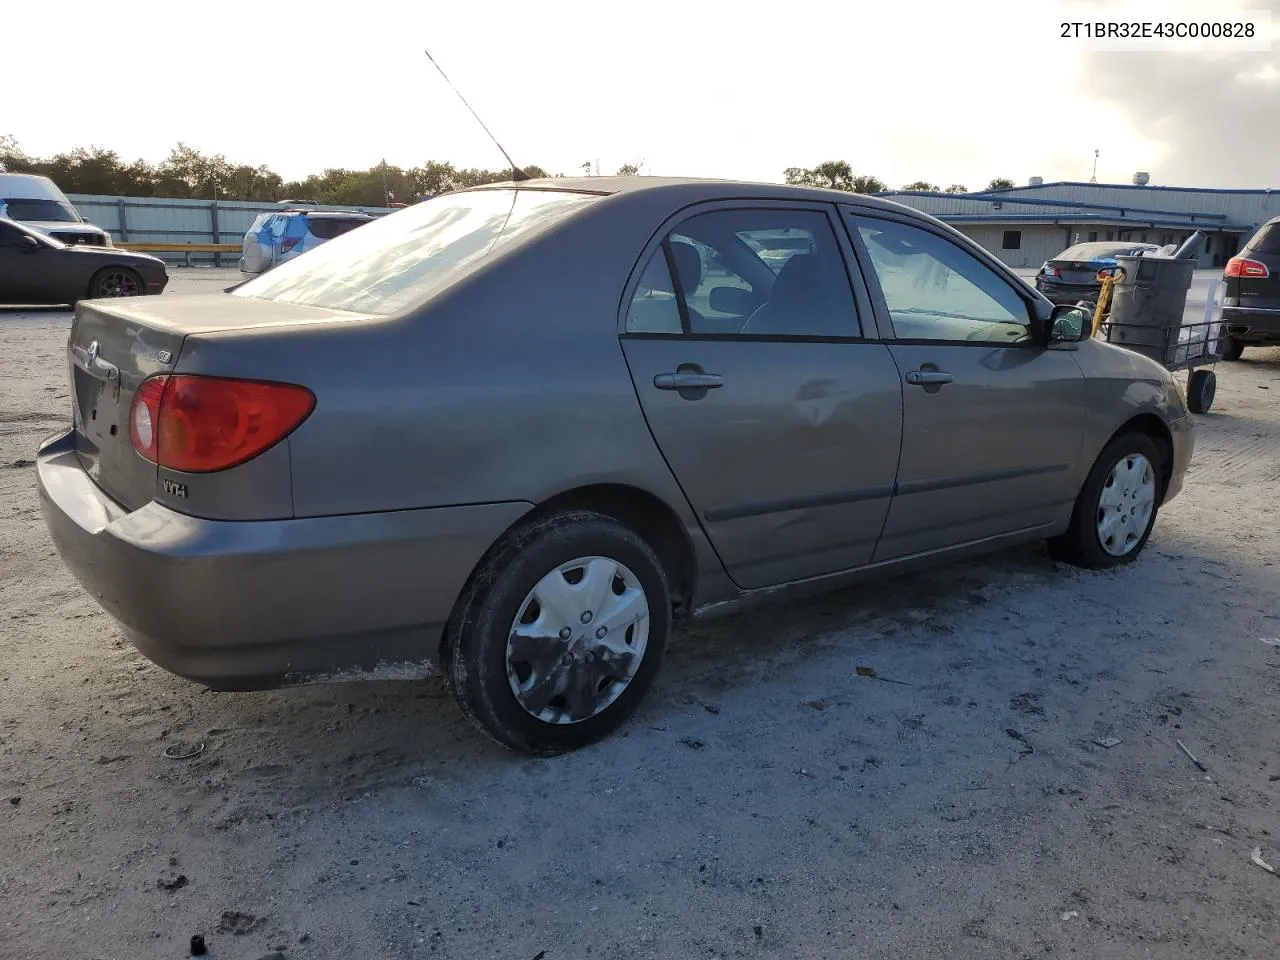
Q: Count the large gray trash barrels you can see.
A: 1